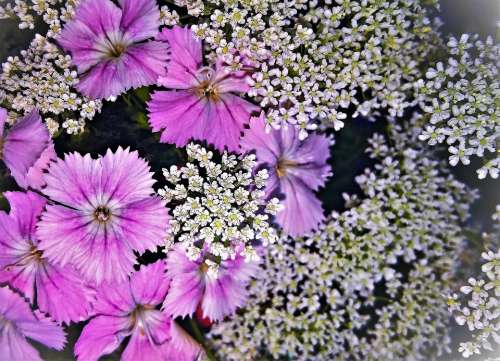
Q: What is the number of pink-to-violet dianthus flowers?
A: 9